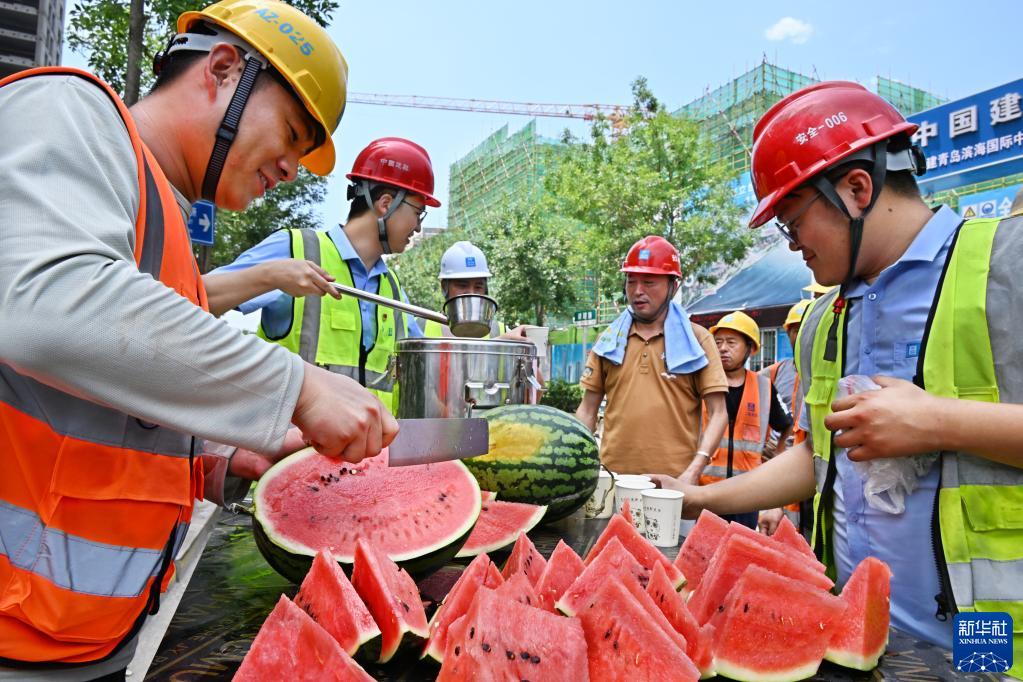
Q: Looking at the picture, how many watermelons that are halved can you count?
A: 1